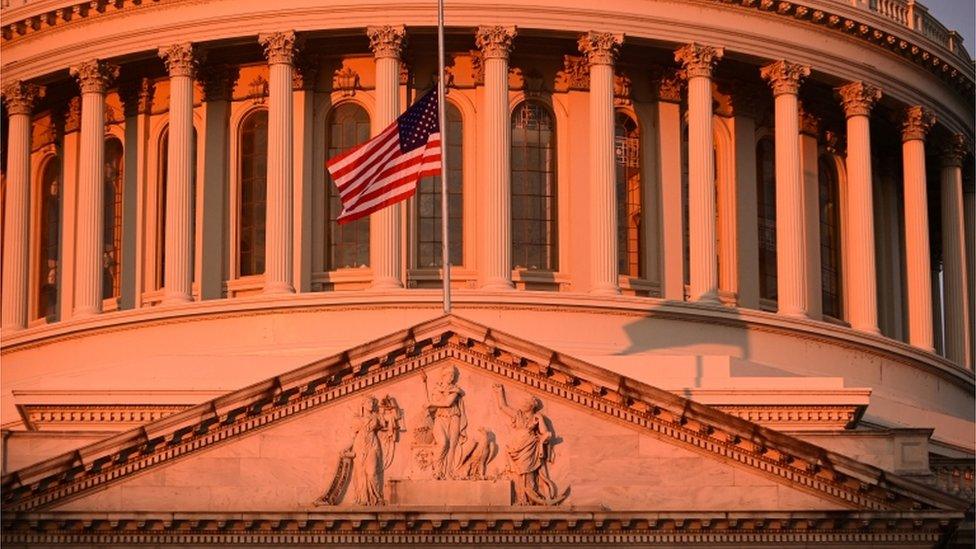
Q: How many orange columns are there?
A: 11